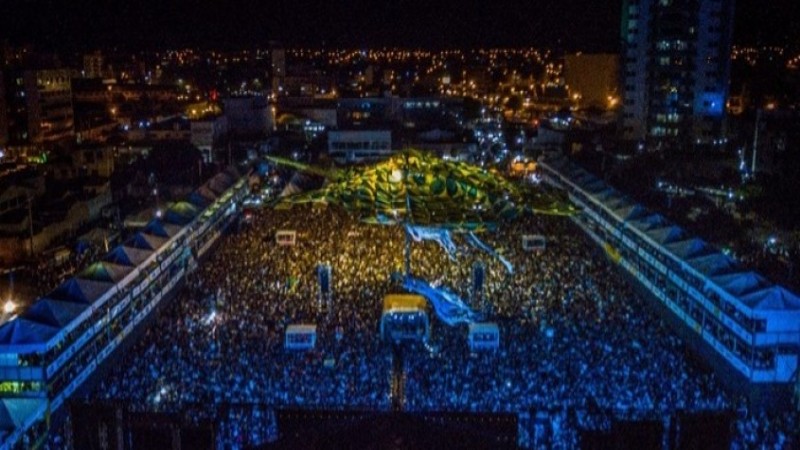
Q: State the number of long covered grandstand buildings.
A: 2